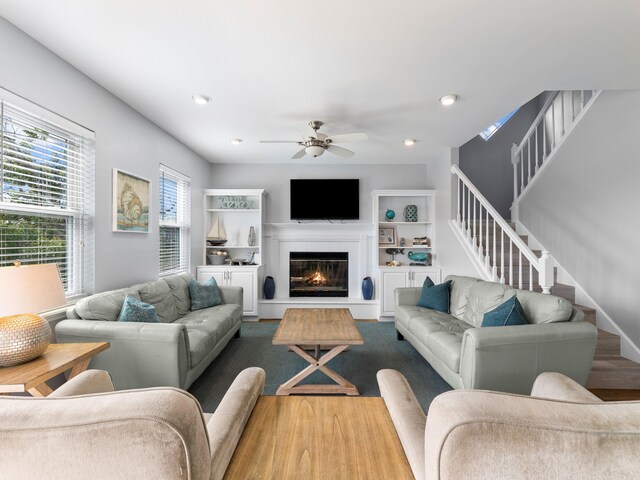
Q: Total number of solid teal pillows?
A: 2